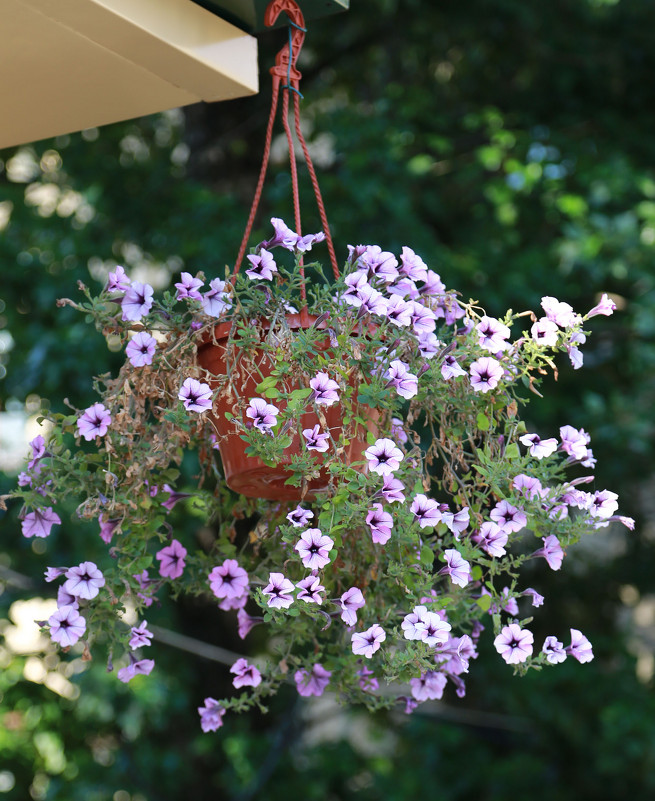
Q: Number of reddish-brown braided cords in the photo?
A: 3